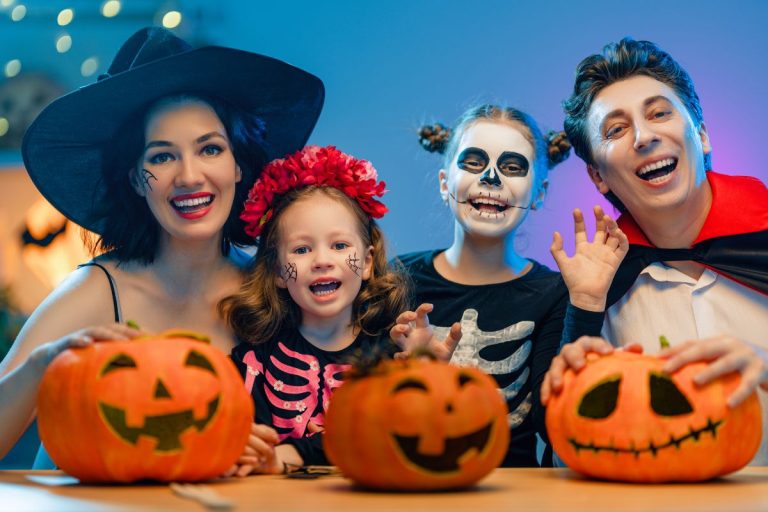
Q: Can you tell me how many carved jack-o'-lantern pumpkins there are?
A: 3